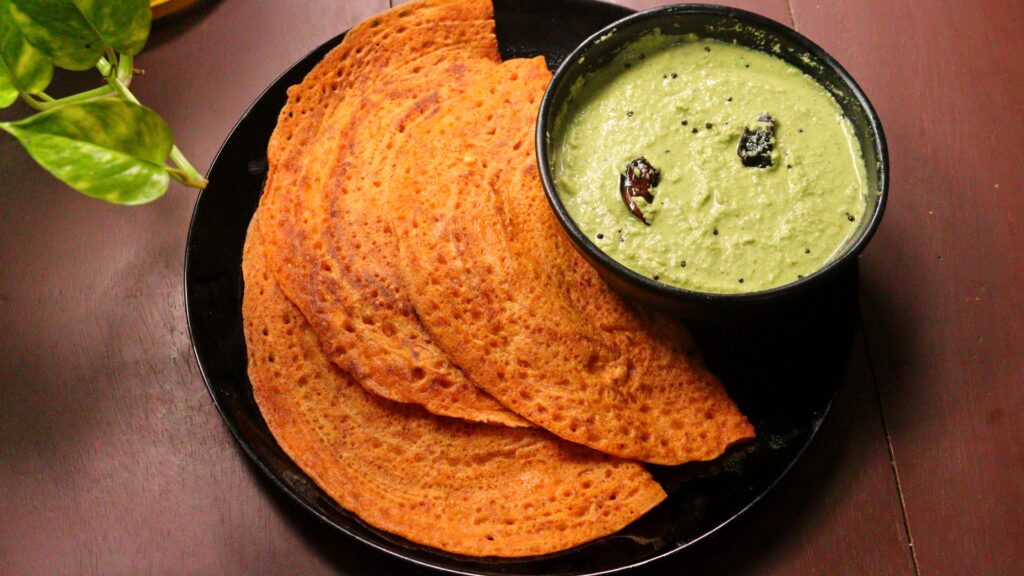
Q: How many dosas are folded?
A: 3